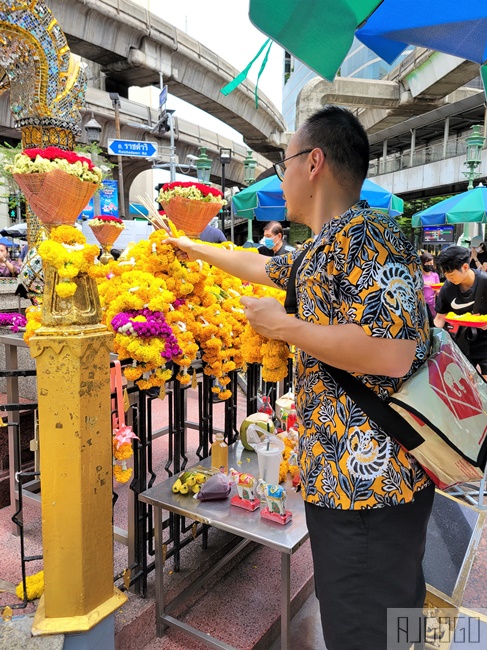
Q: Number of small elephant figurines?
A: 2